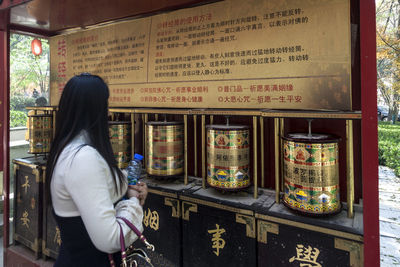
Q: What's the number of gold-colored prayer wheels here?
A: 5